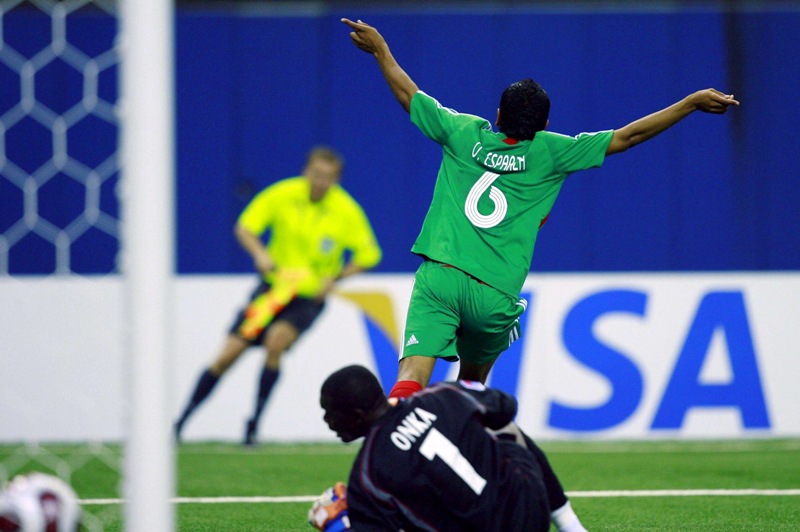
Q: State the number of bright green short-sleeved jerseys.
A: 1